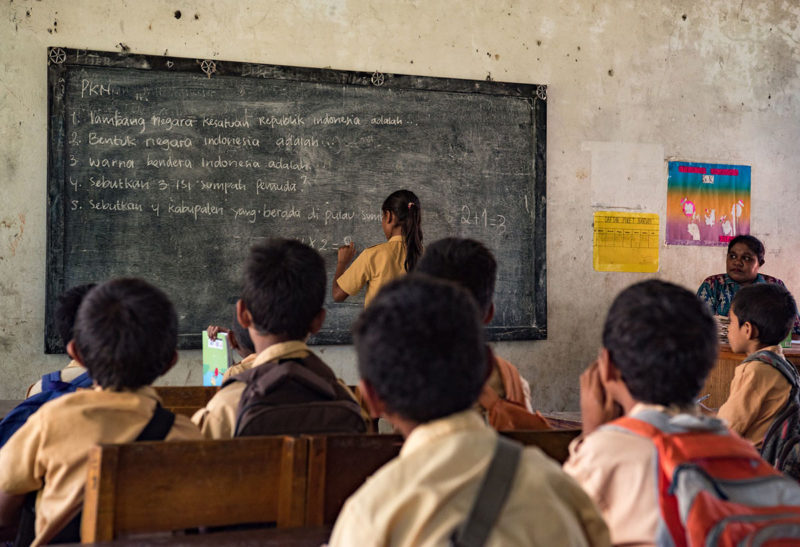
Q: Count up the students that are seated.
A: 8